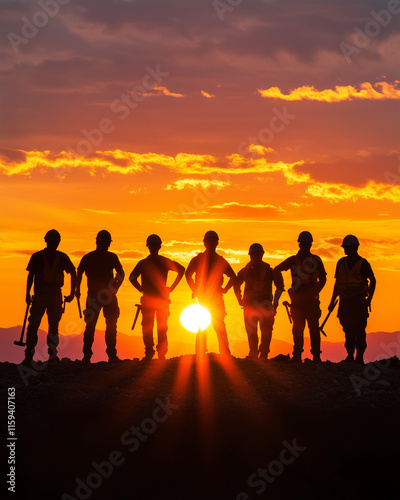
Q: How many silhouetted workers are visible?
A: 7